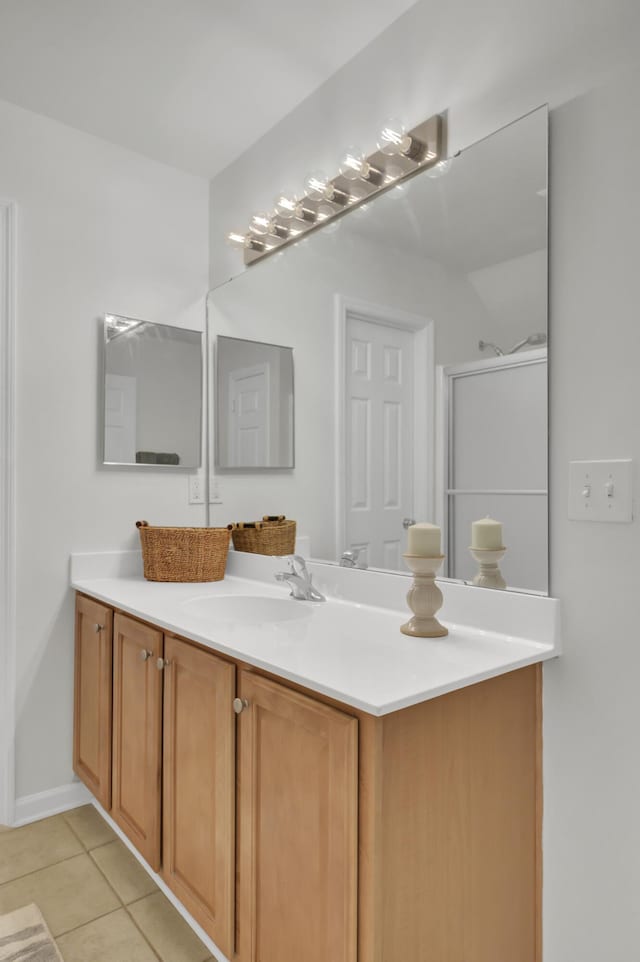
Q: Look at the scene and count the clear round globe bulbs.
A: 6